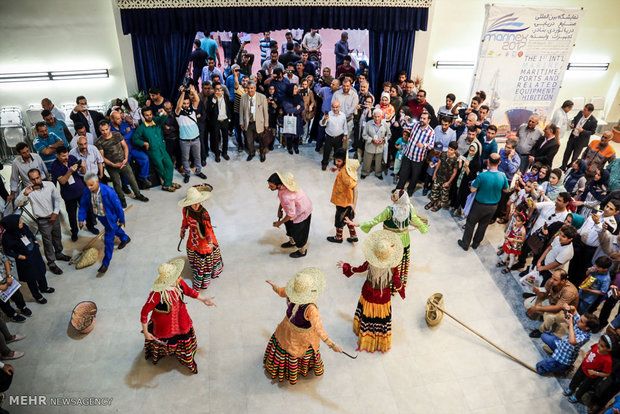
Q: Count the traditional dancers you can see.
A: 7